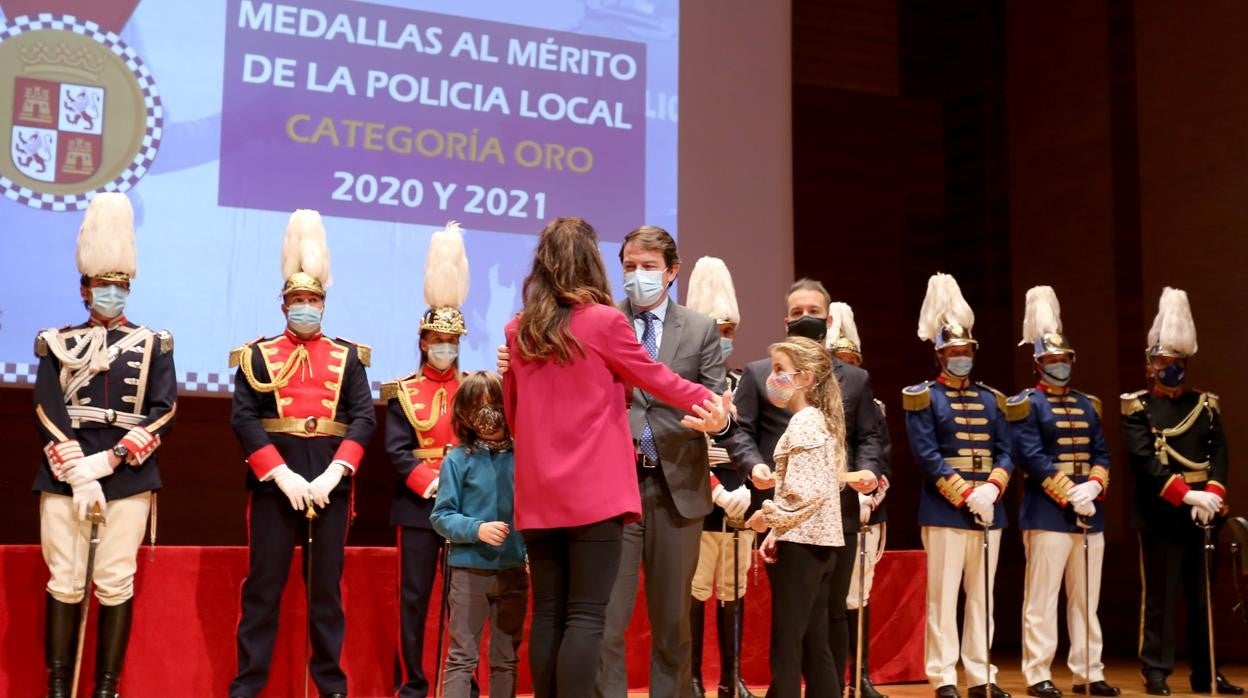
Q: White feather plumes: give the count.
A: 8